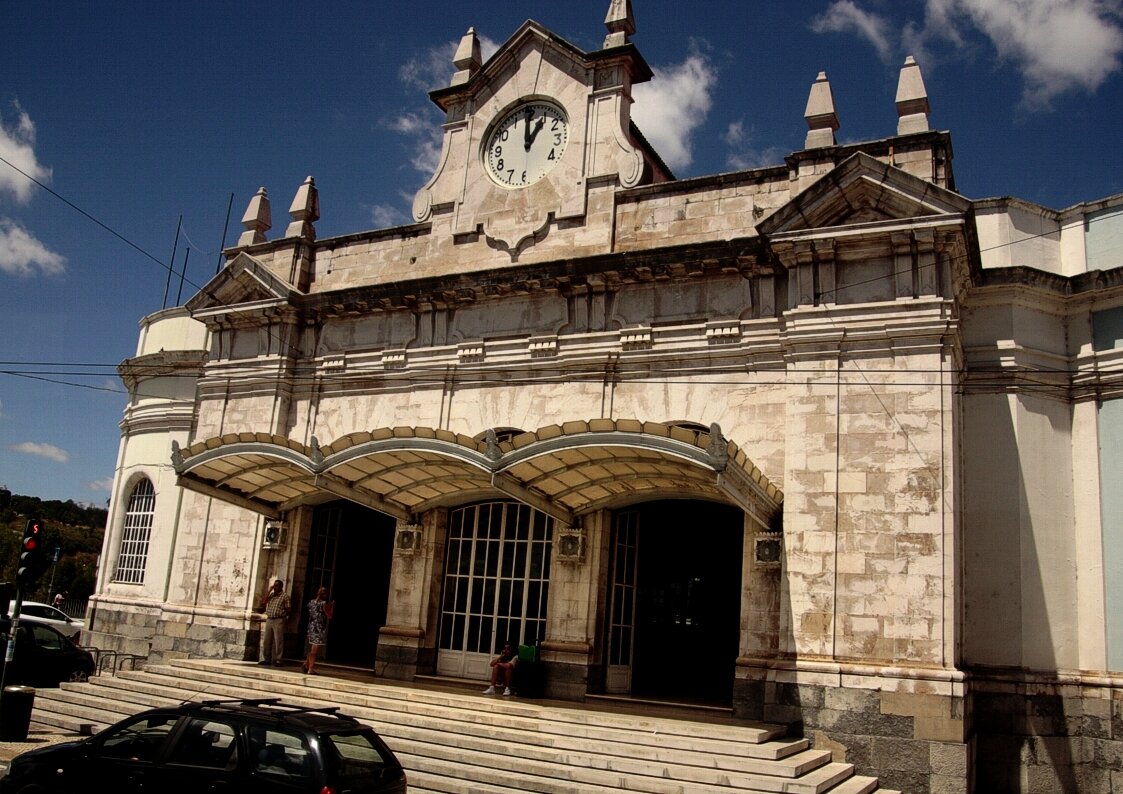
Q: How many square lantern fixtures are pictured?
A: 4